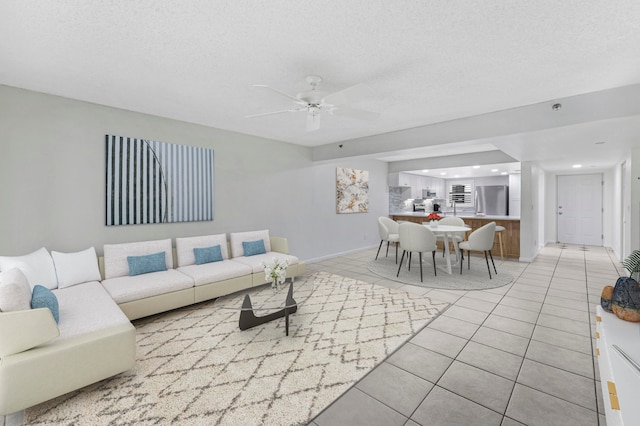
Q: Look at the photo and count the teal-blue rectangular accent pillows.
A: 4